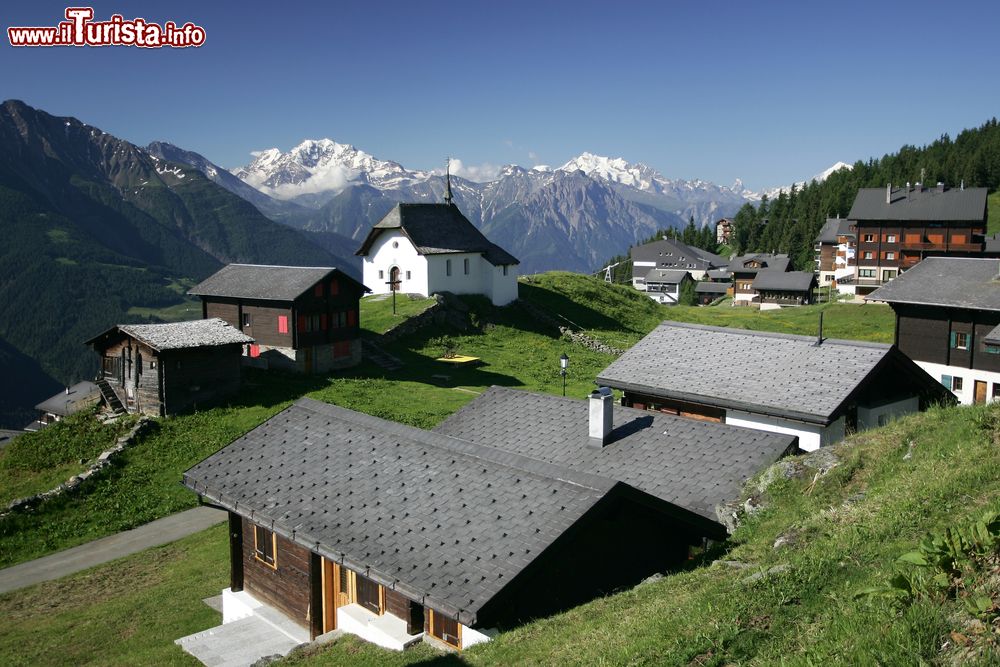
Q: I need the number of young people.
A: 0